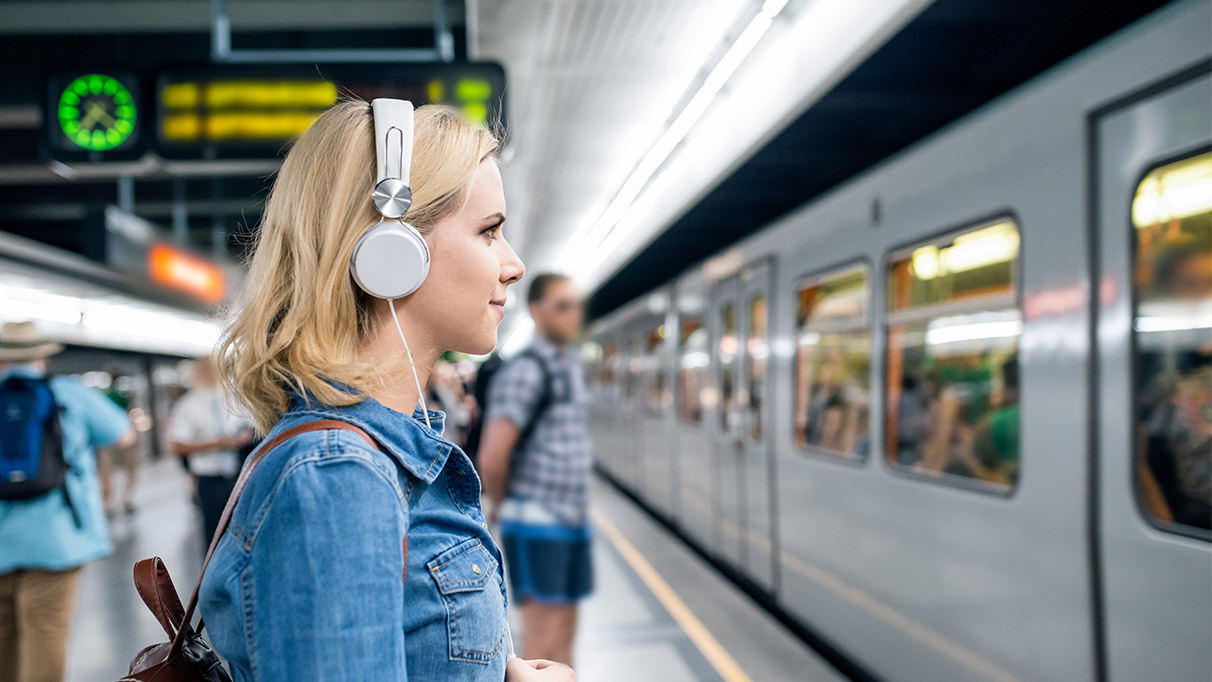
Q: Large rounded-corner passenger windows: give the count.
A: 3